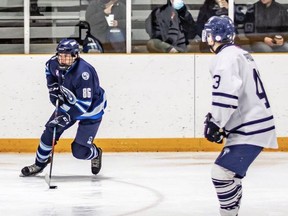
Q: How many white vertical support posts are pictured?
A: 3